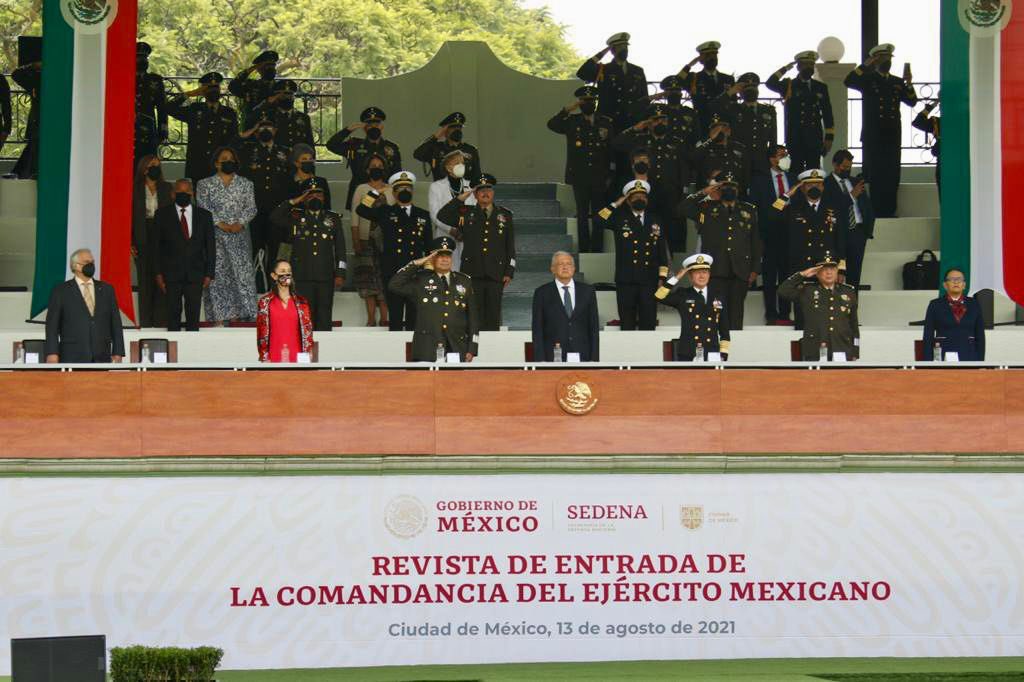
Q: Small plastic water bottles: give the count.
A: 8